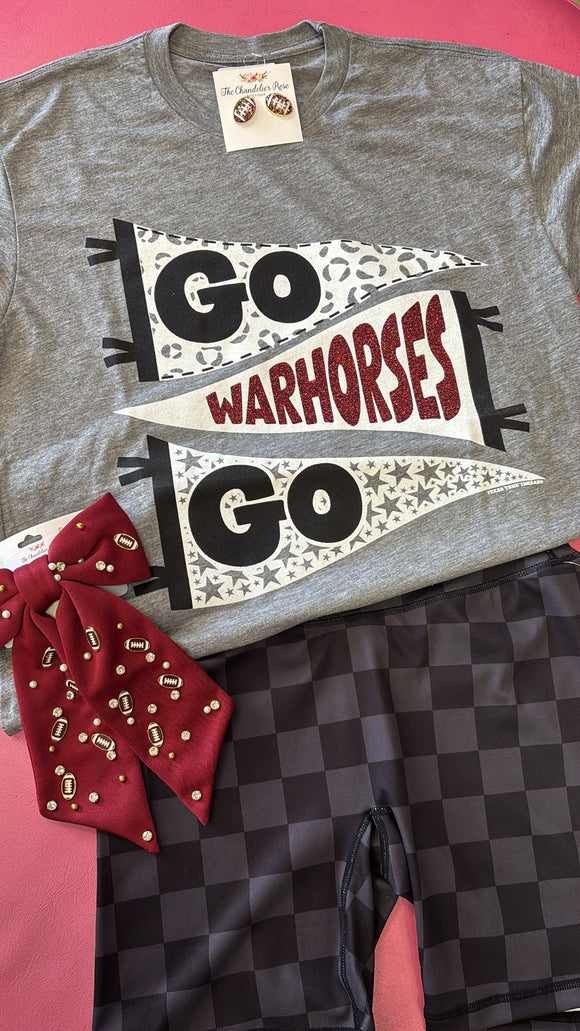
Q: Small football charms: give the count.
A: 11